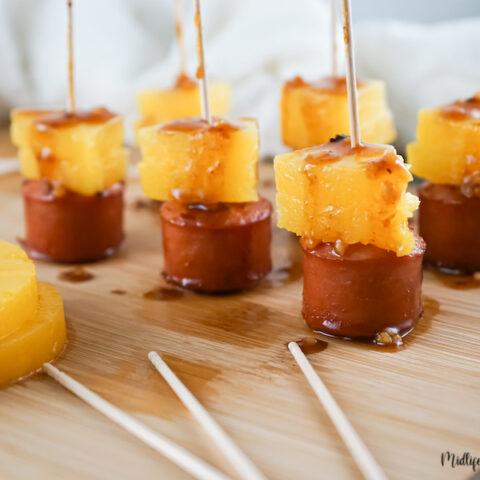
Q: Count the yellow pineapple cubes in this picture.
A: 6